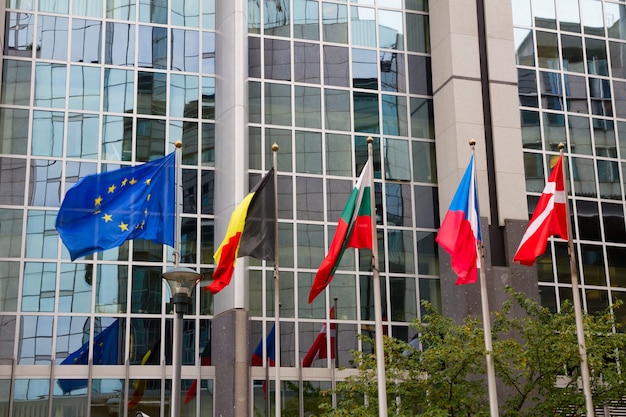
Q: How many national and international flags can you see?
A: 5